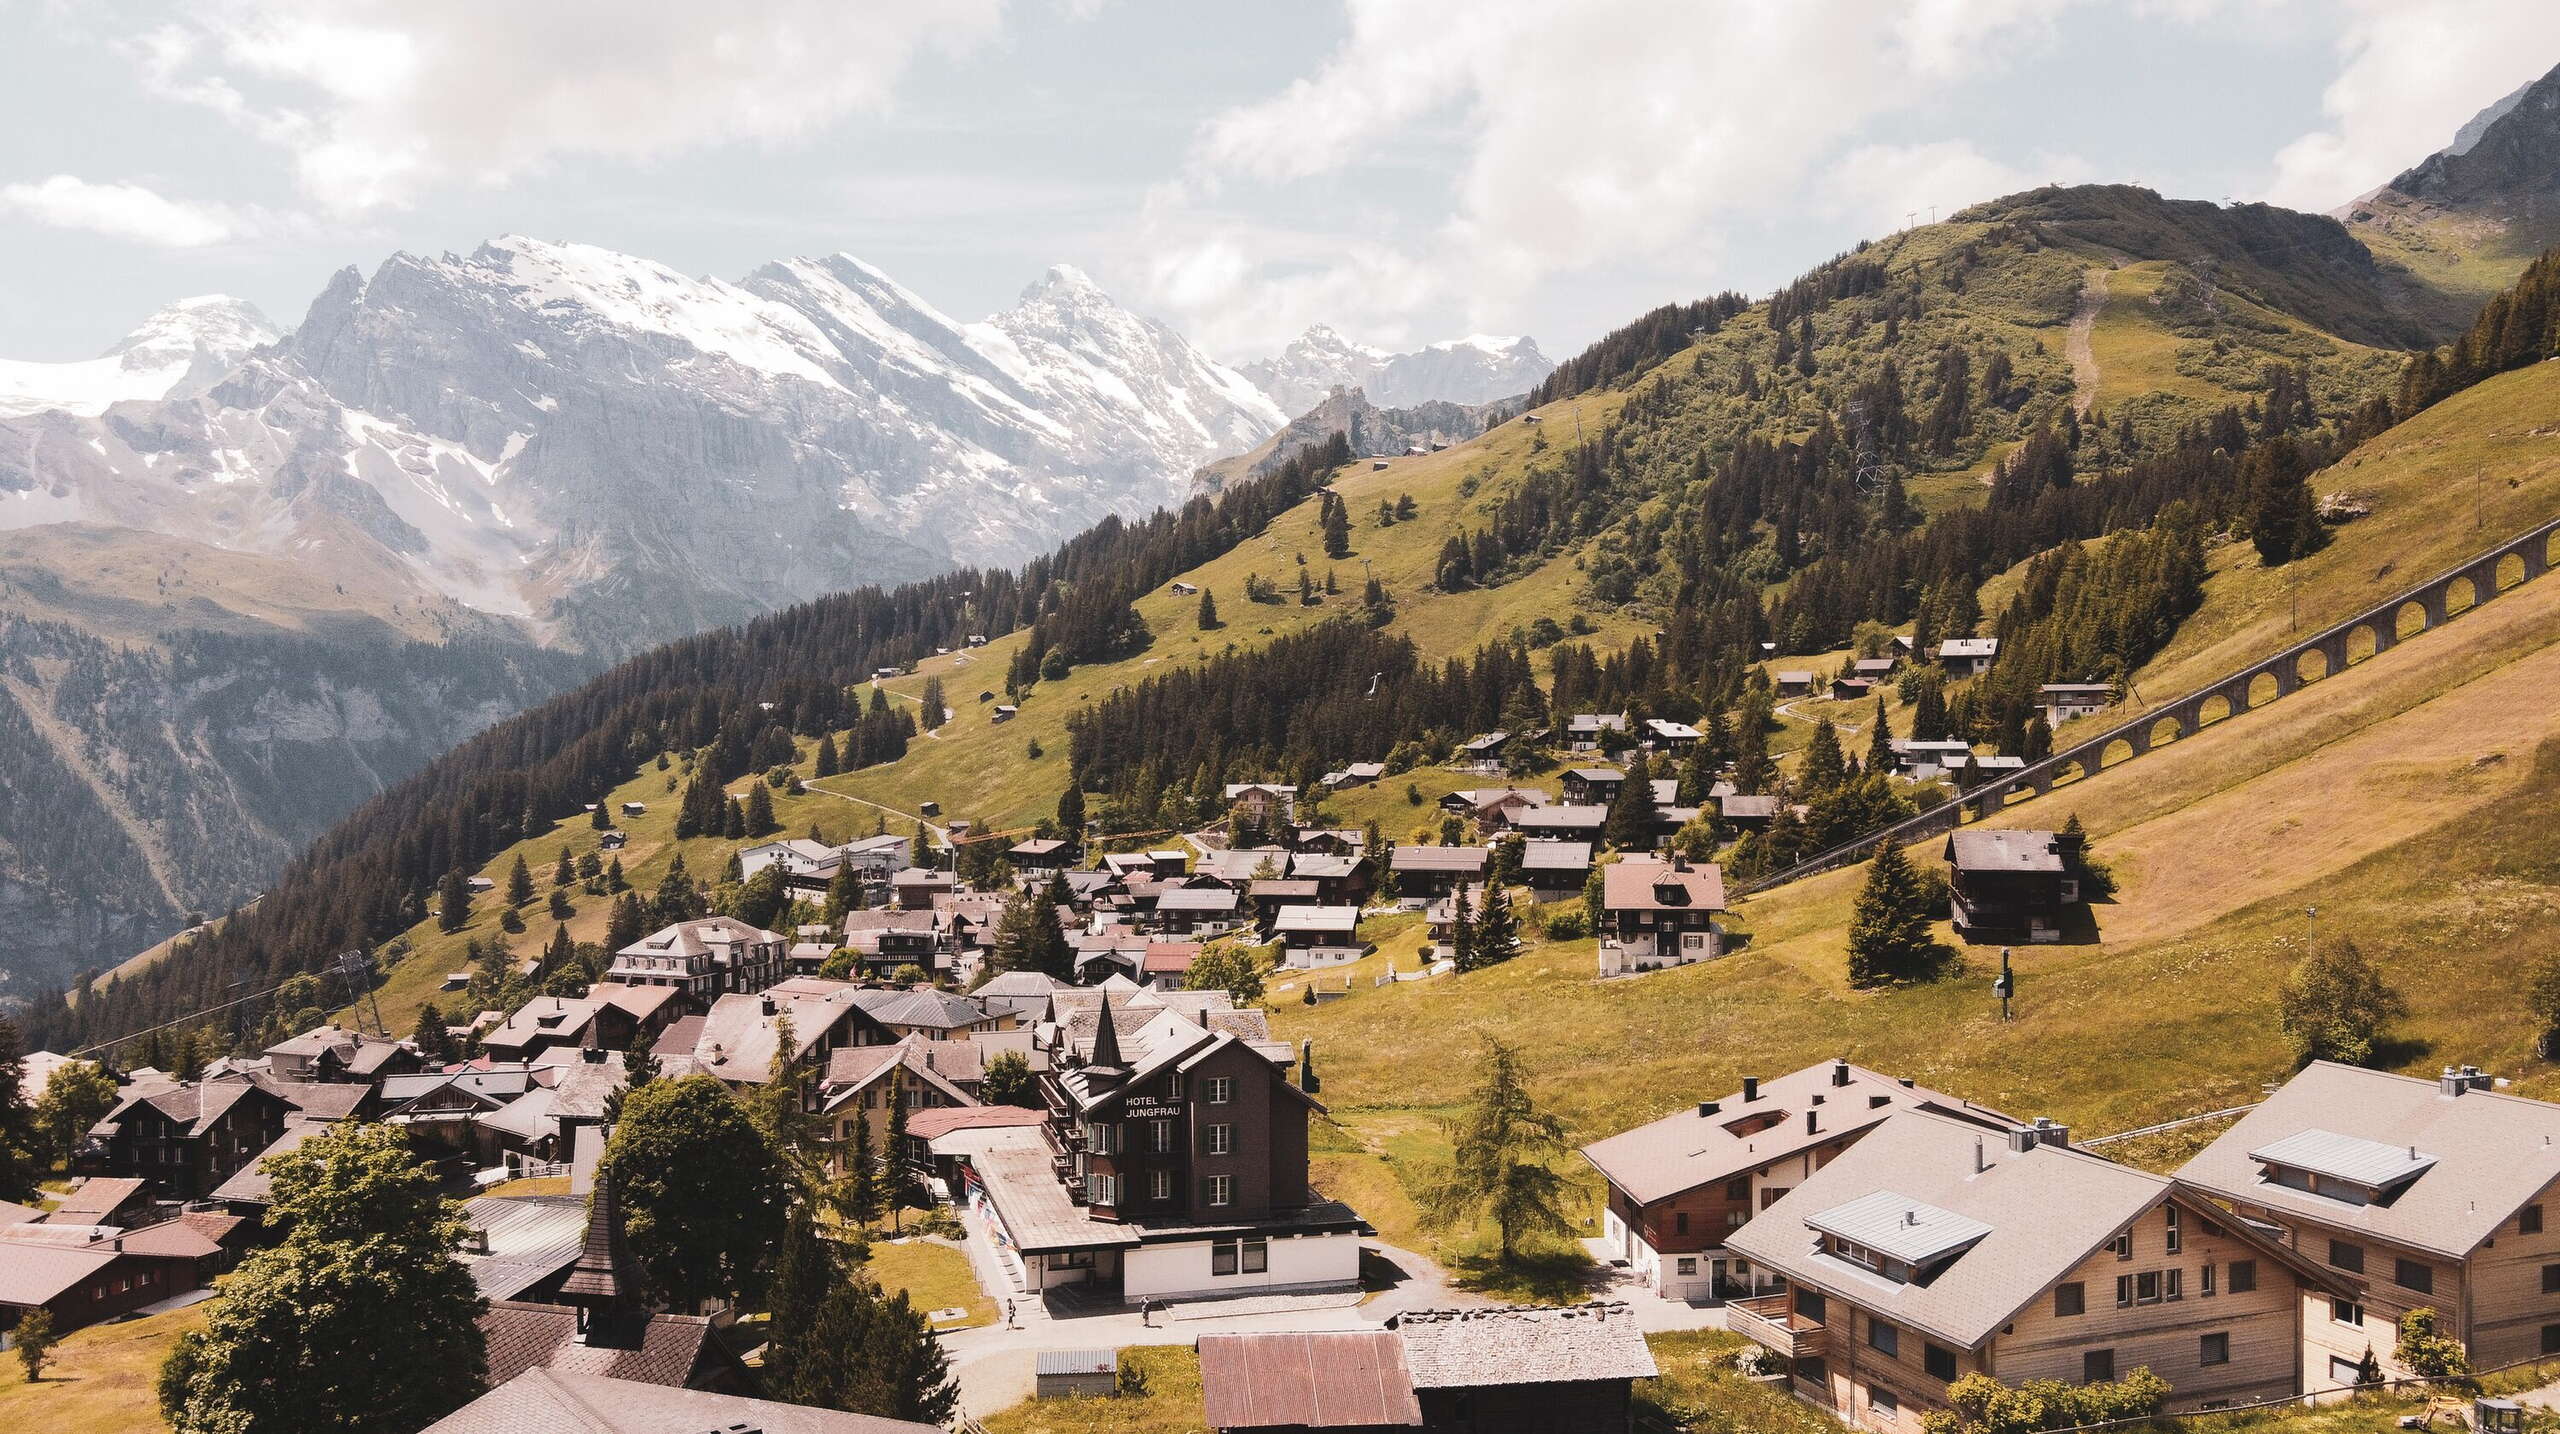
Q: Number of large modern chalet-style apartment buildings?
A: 3